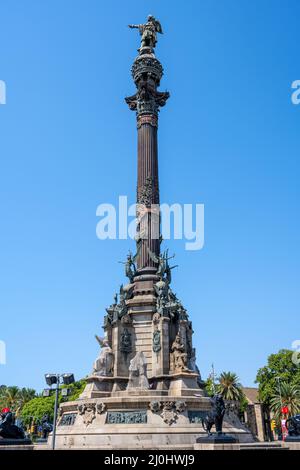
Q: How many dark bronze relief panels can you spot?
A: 3